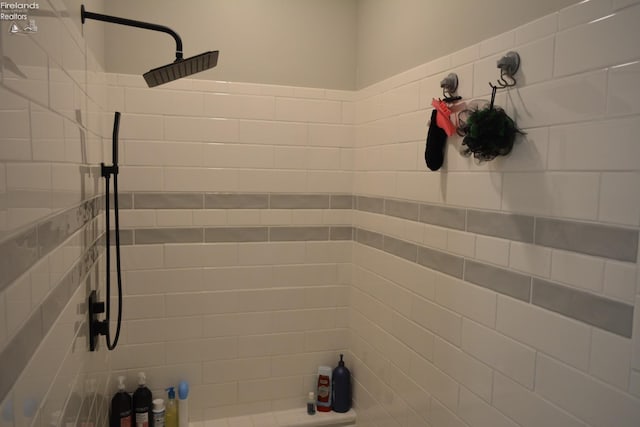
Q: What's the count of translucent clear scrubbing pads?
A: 0